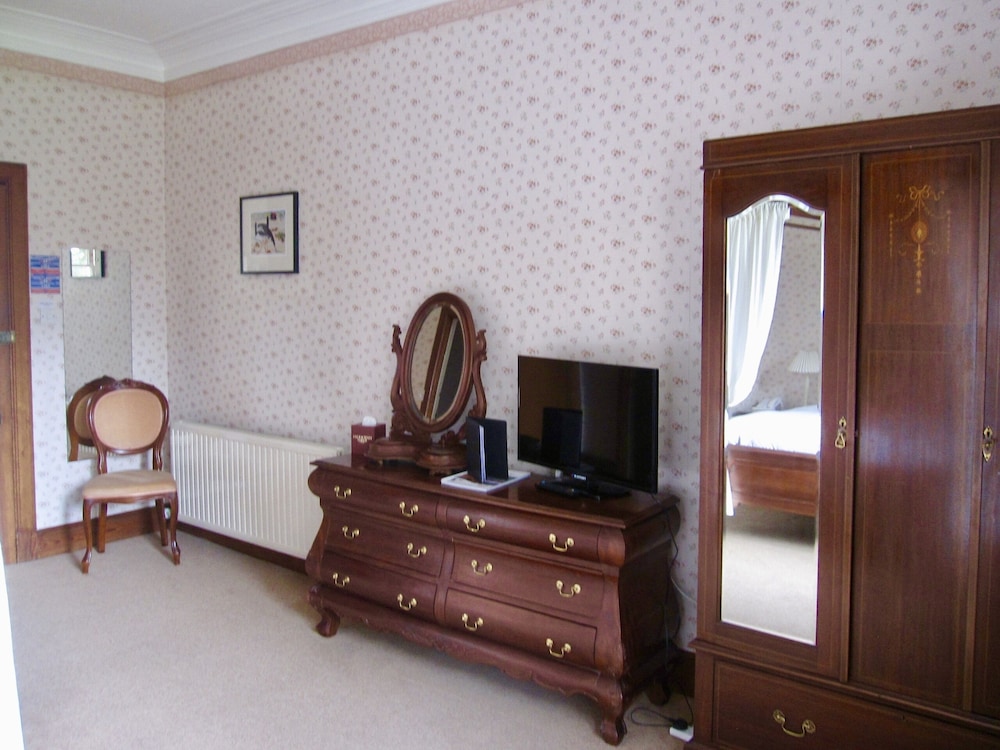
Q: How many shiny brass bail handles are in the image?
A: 13